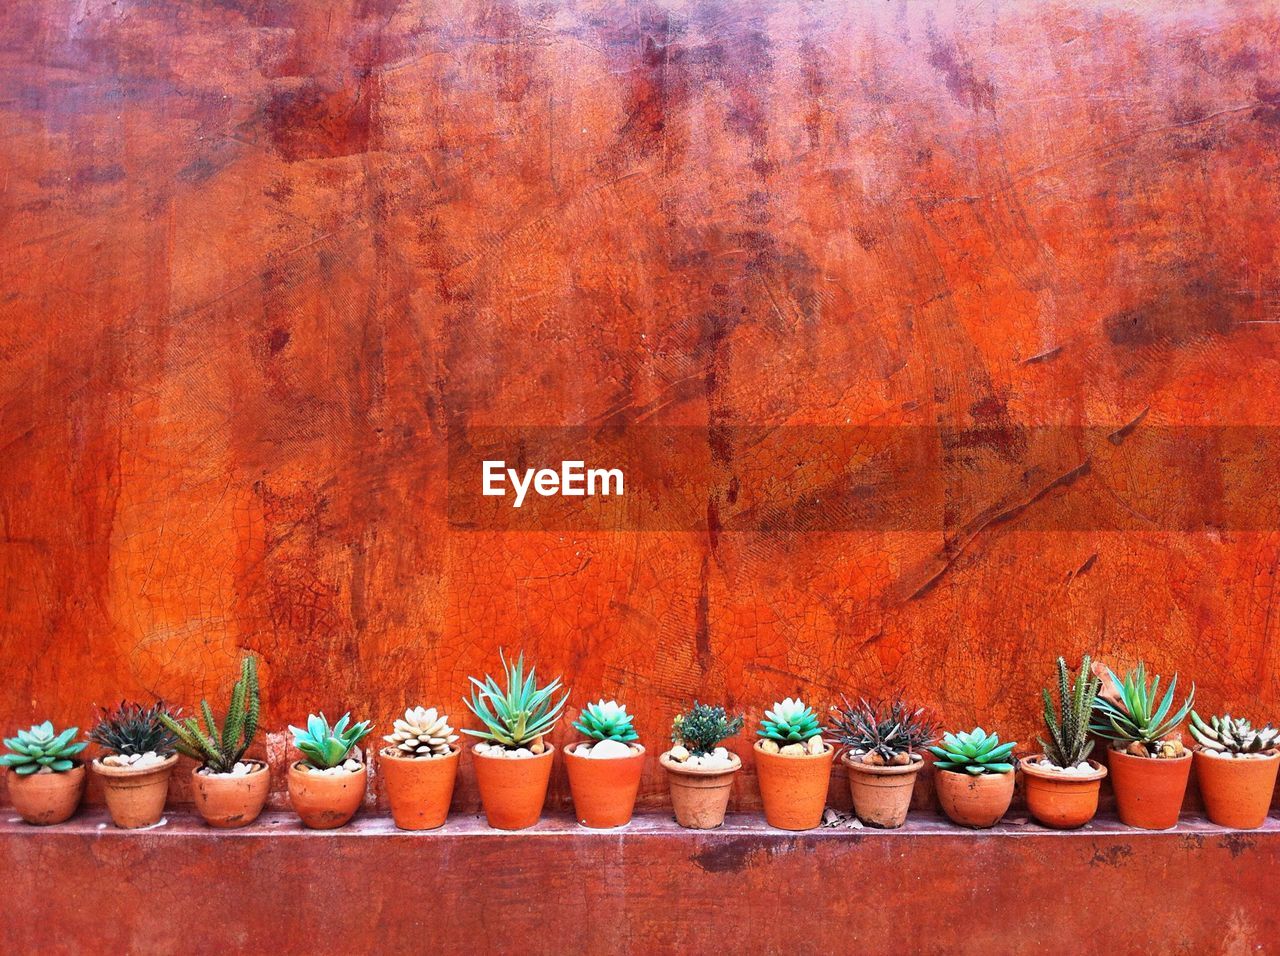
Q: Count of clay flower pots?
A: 14